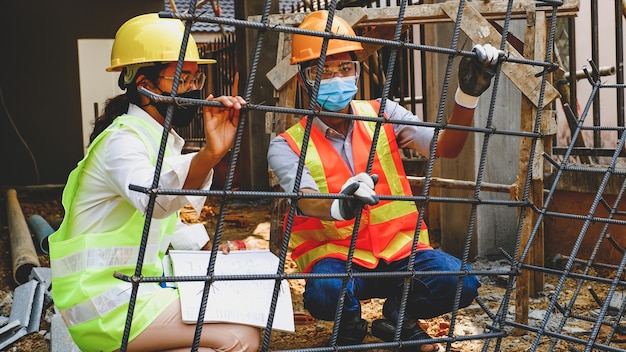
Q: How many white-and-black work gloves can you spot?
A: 2